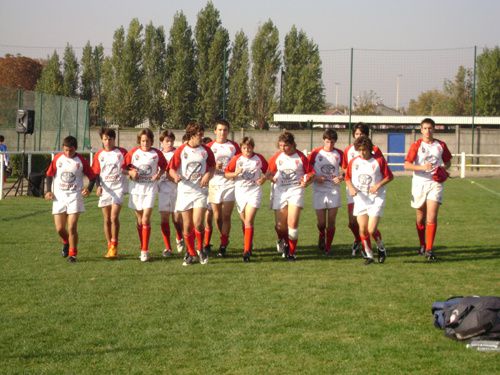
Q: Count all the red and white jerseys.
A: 12